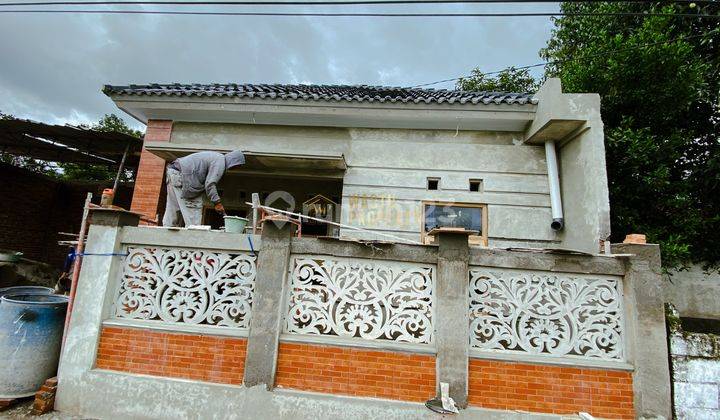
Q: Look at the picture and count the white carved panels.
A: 3